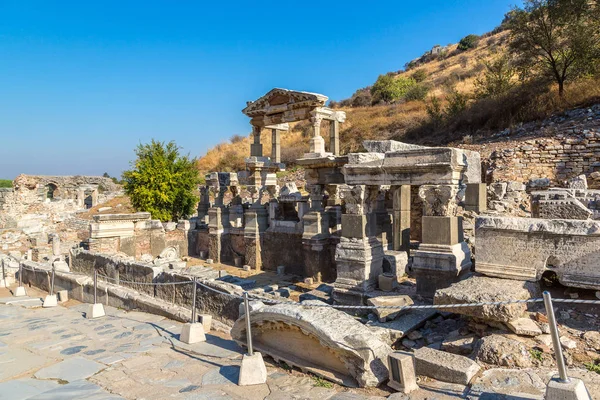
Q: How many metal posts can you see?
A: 7